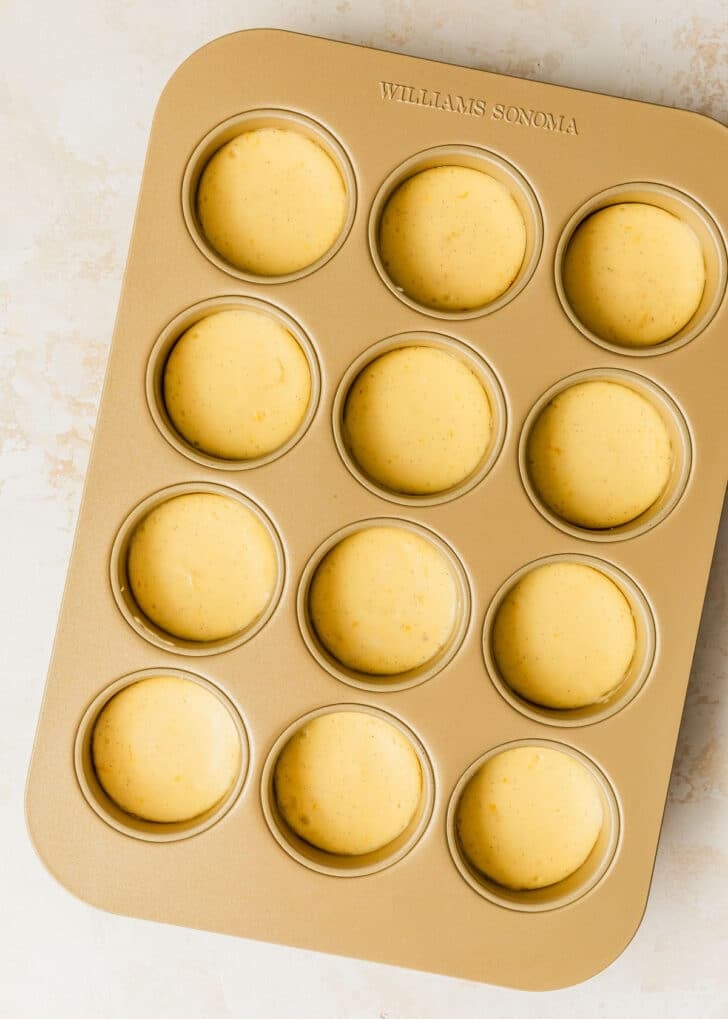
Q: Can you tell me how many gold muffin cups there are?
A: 12